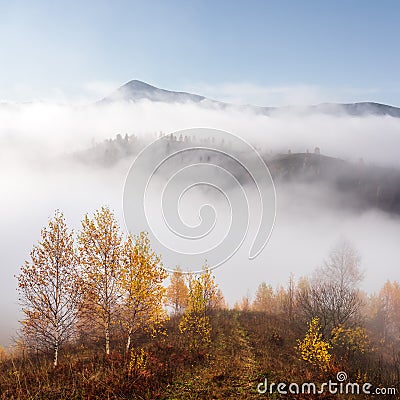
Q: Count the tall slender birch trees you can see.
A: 3